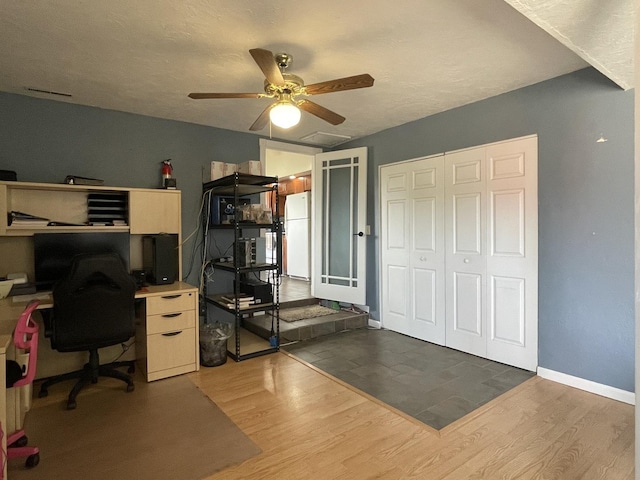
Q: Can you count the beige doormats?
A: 1